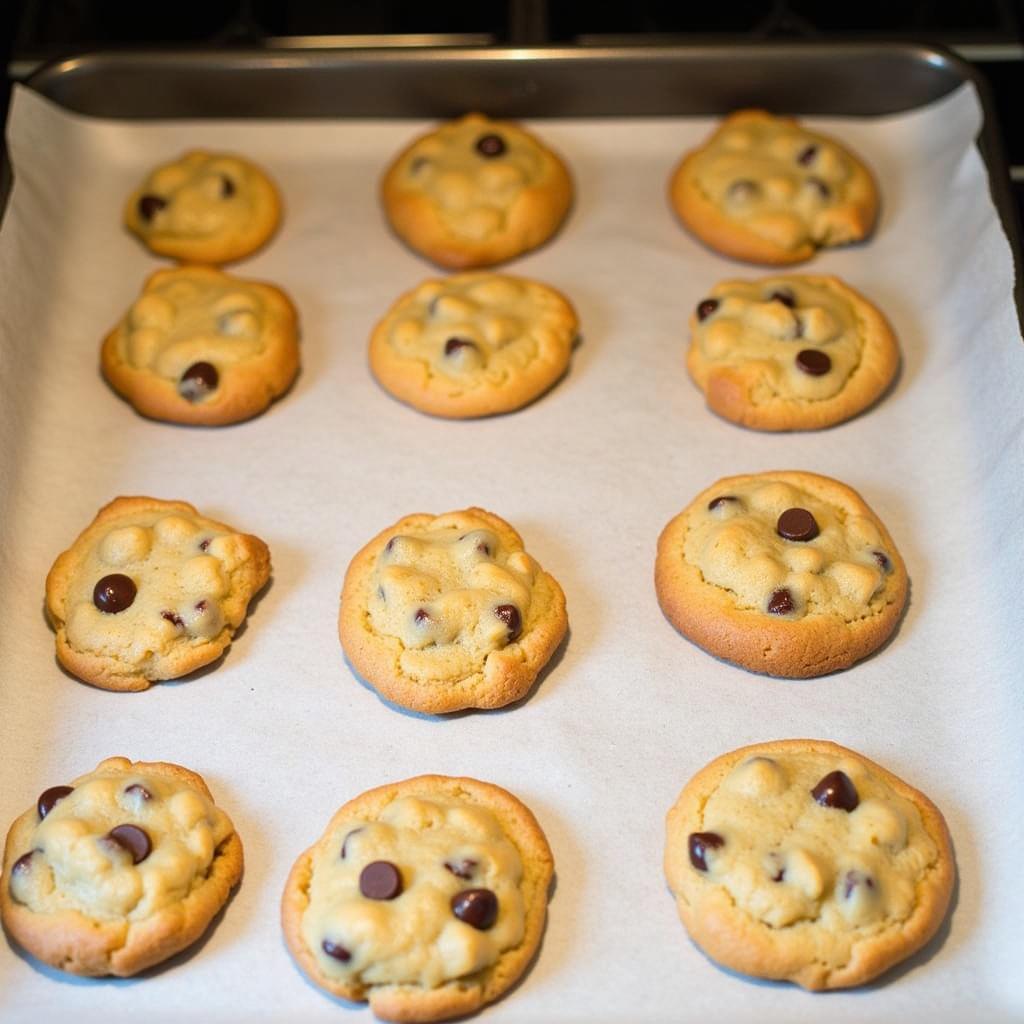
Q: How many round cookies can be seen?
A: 12